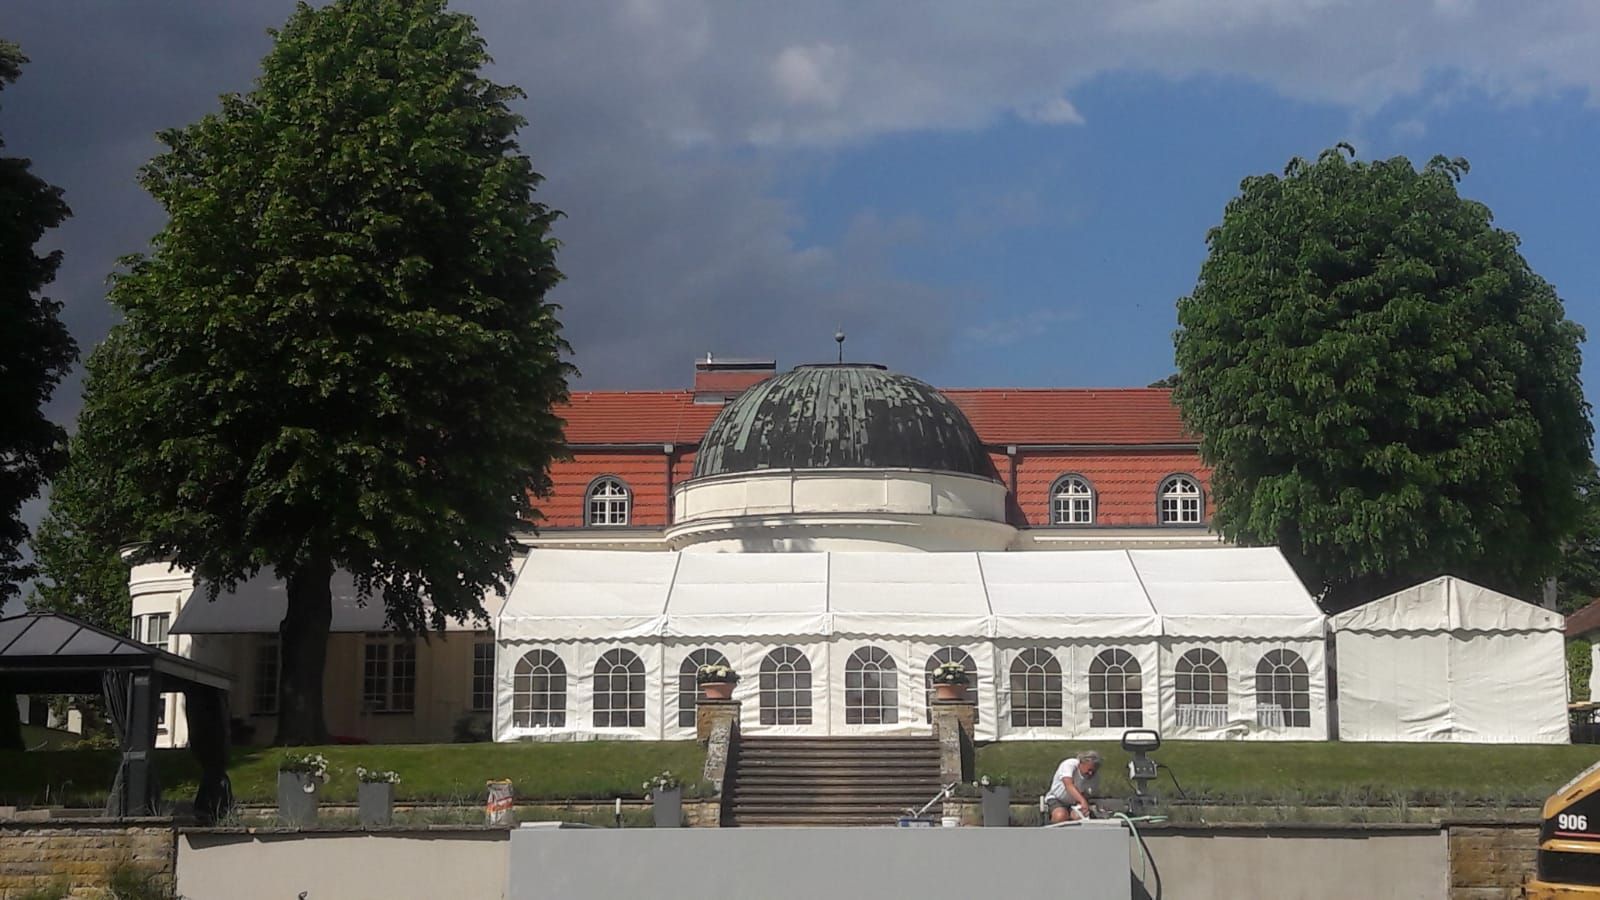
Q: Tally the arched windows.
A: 13